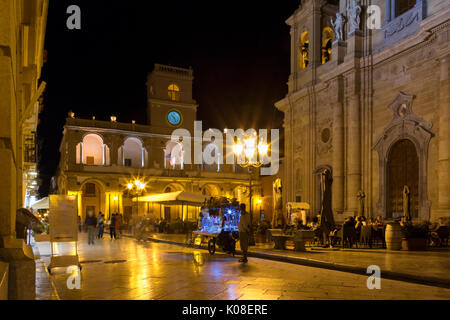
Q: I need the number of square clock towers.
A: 1